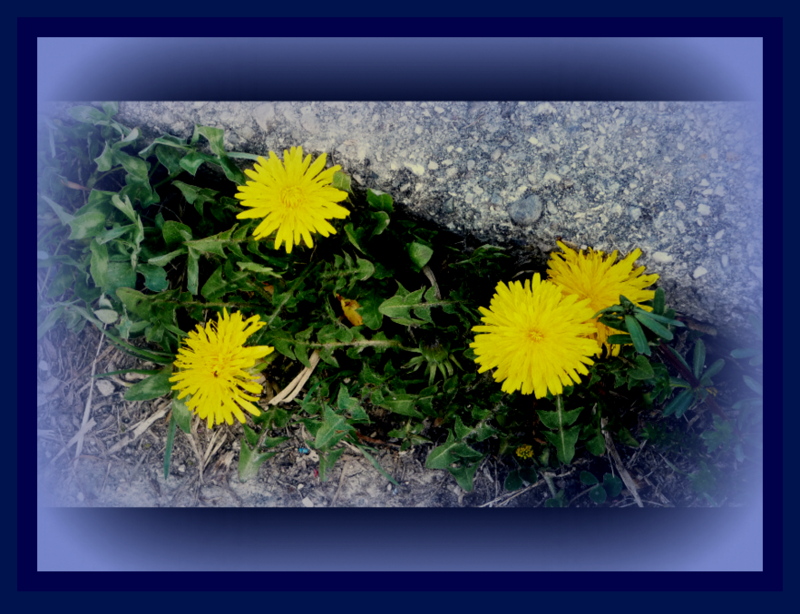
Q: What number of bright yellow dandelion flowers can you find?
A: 4